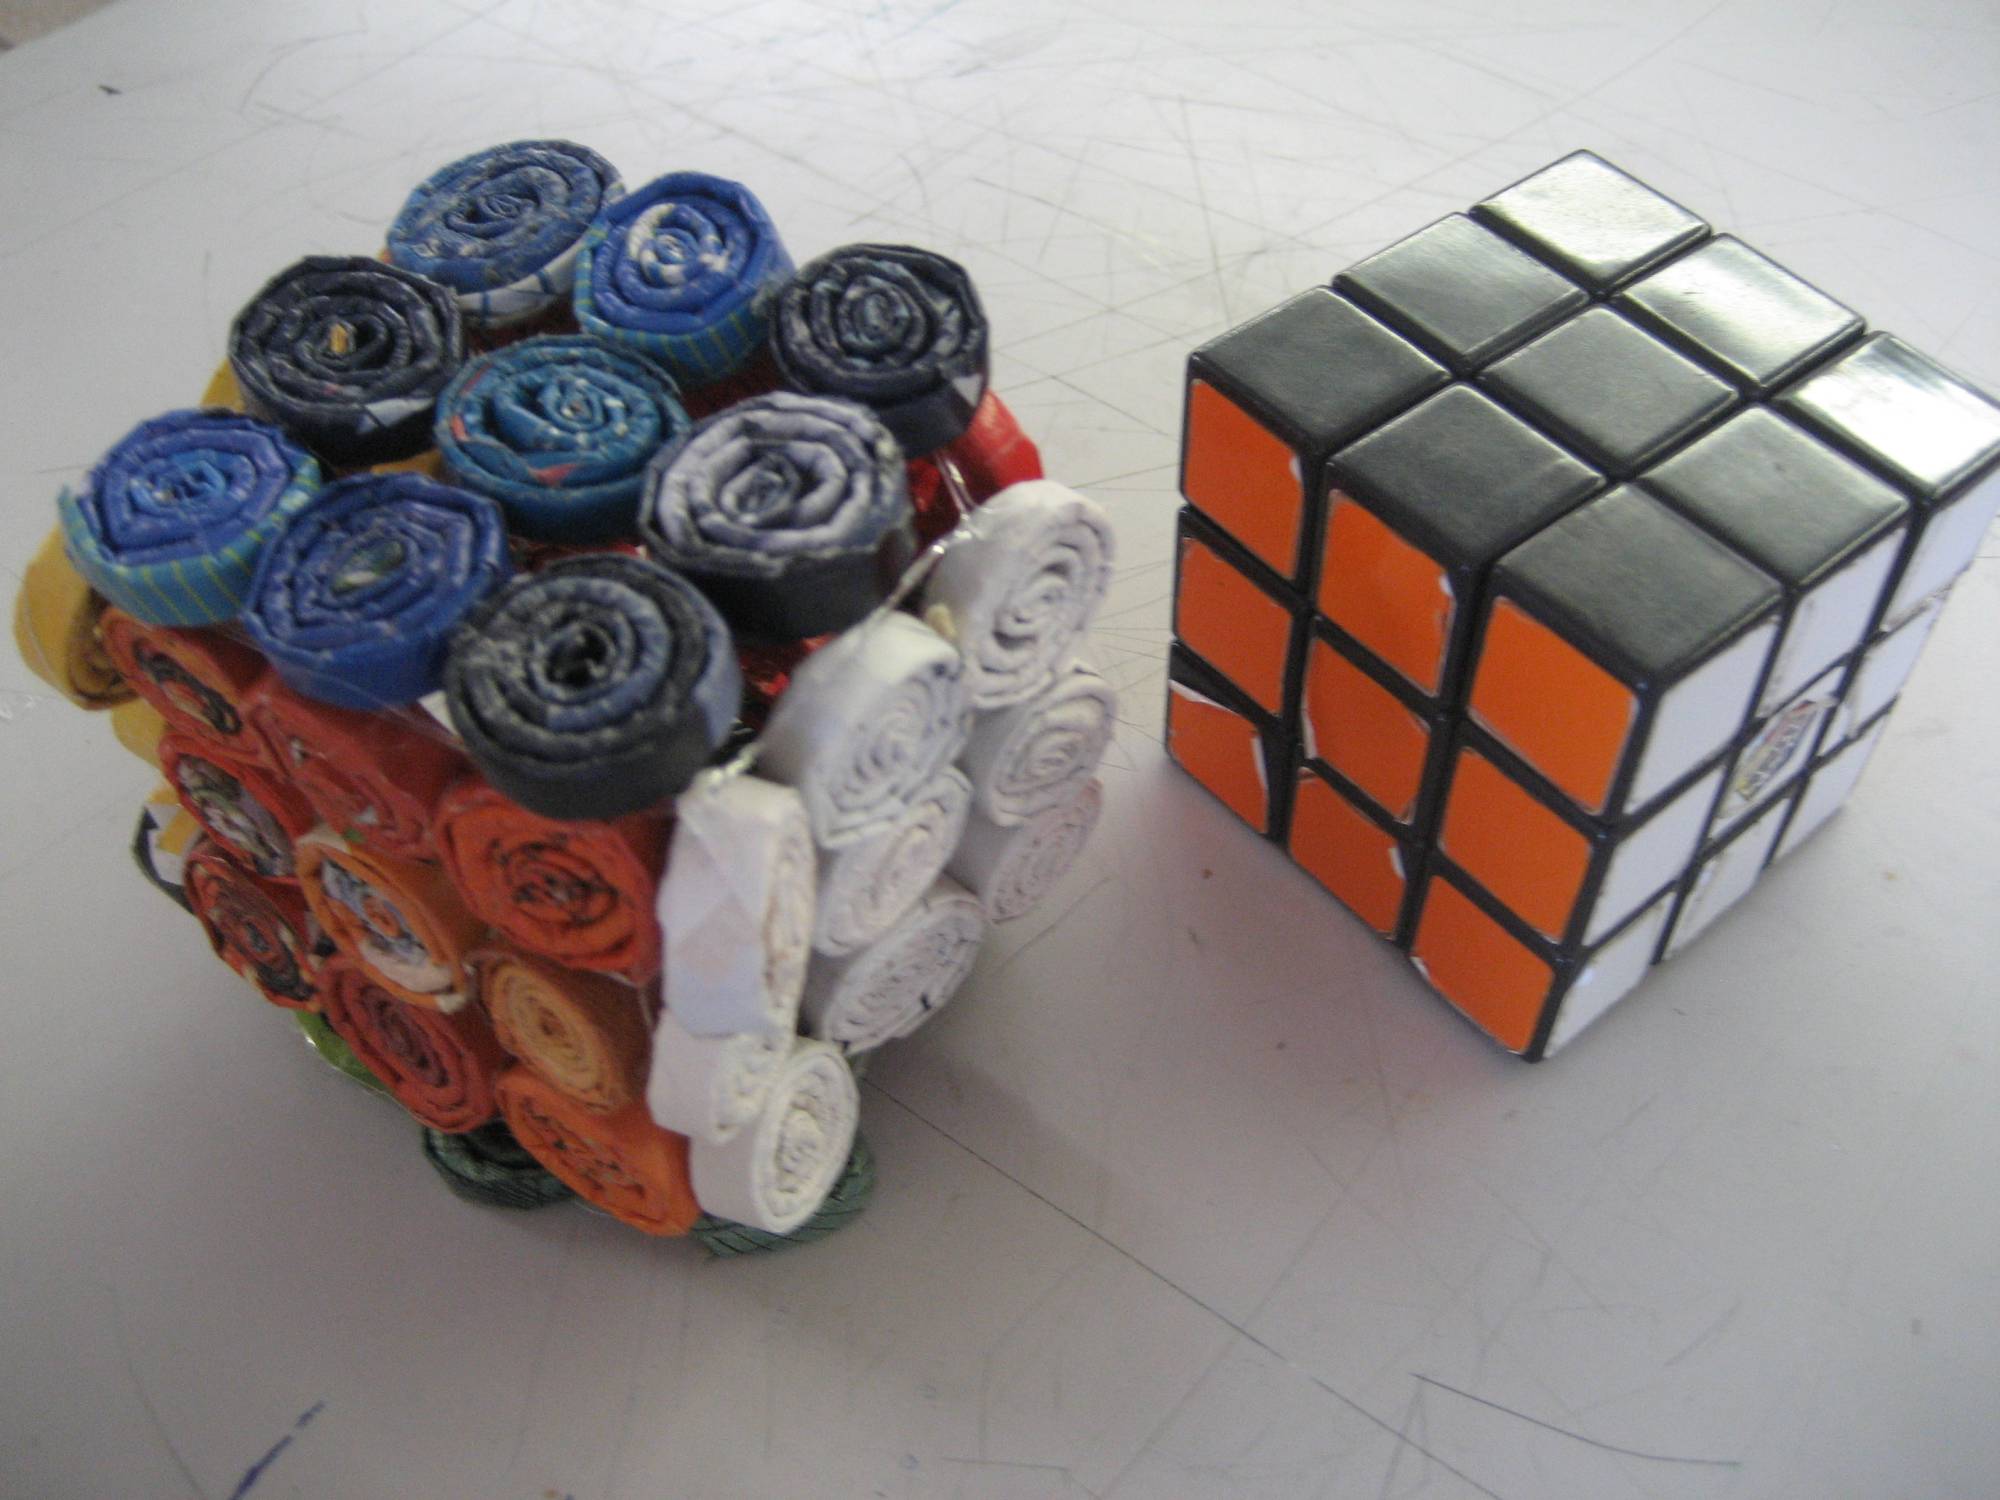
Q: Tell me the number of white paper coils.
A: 9